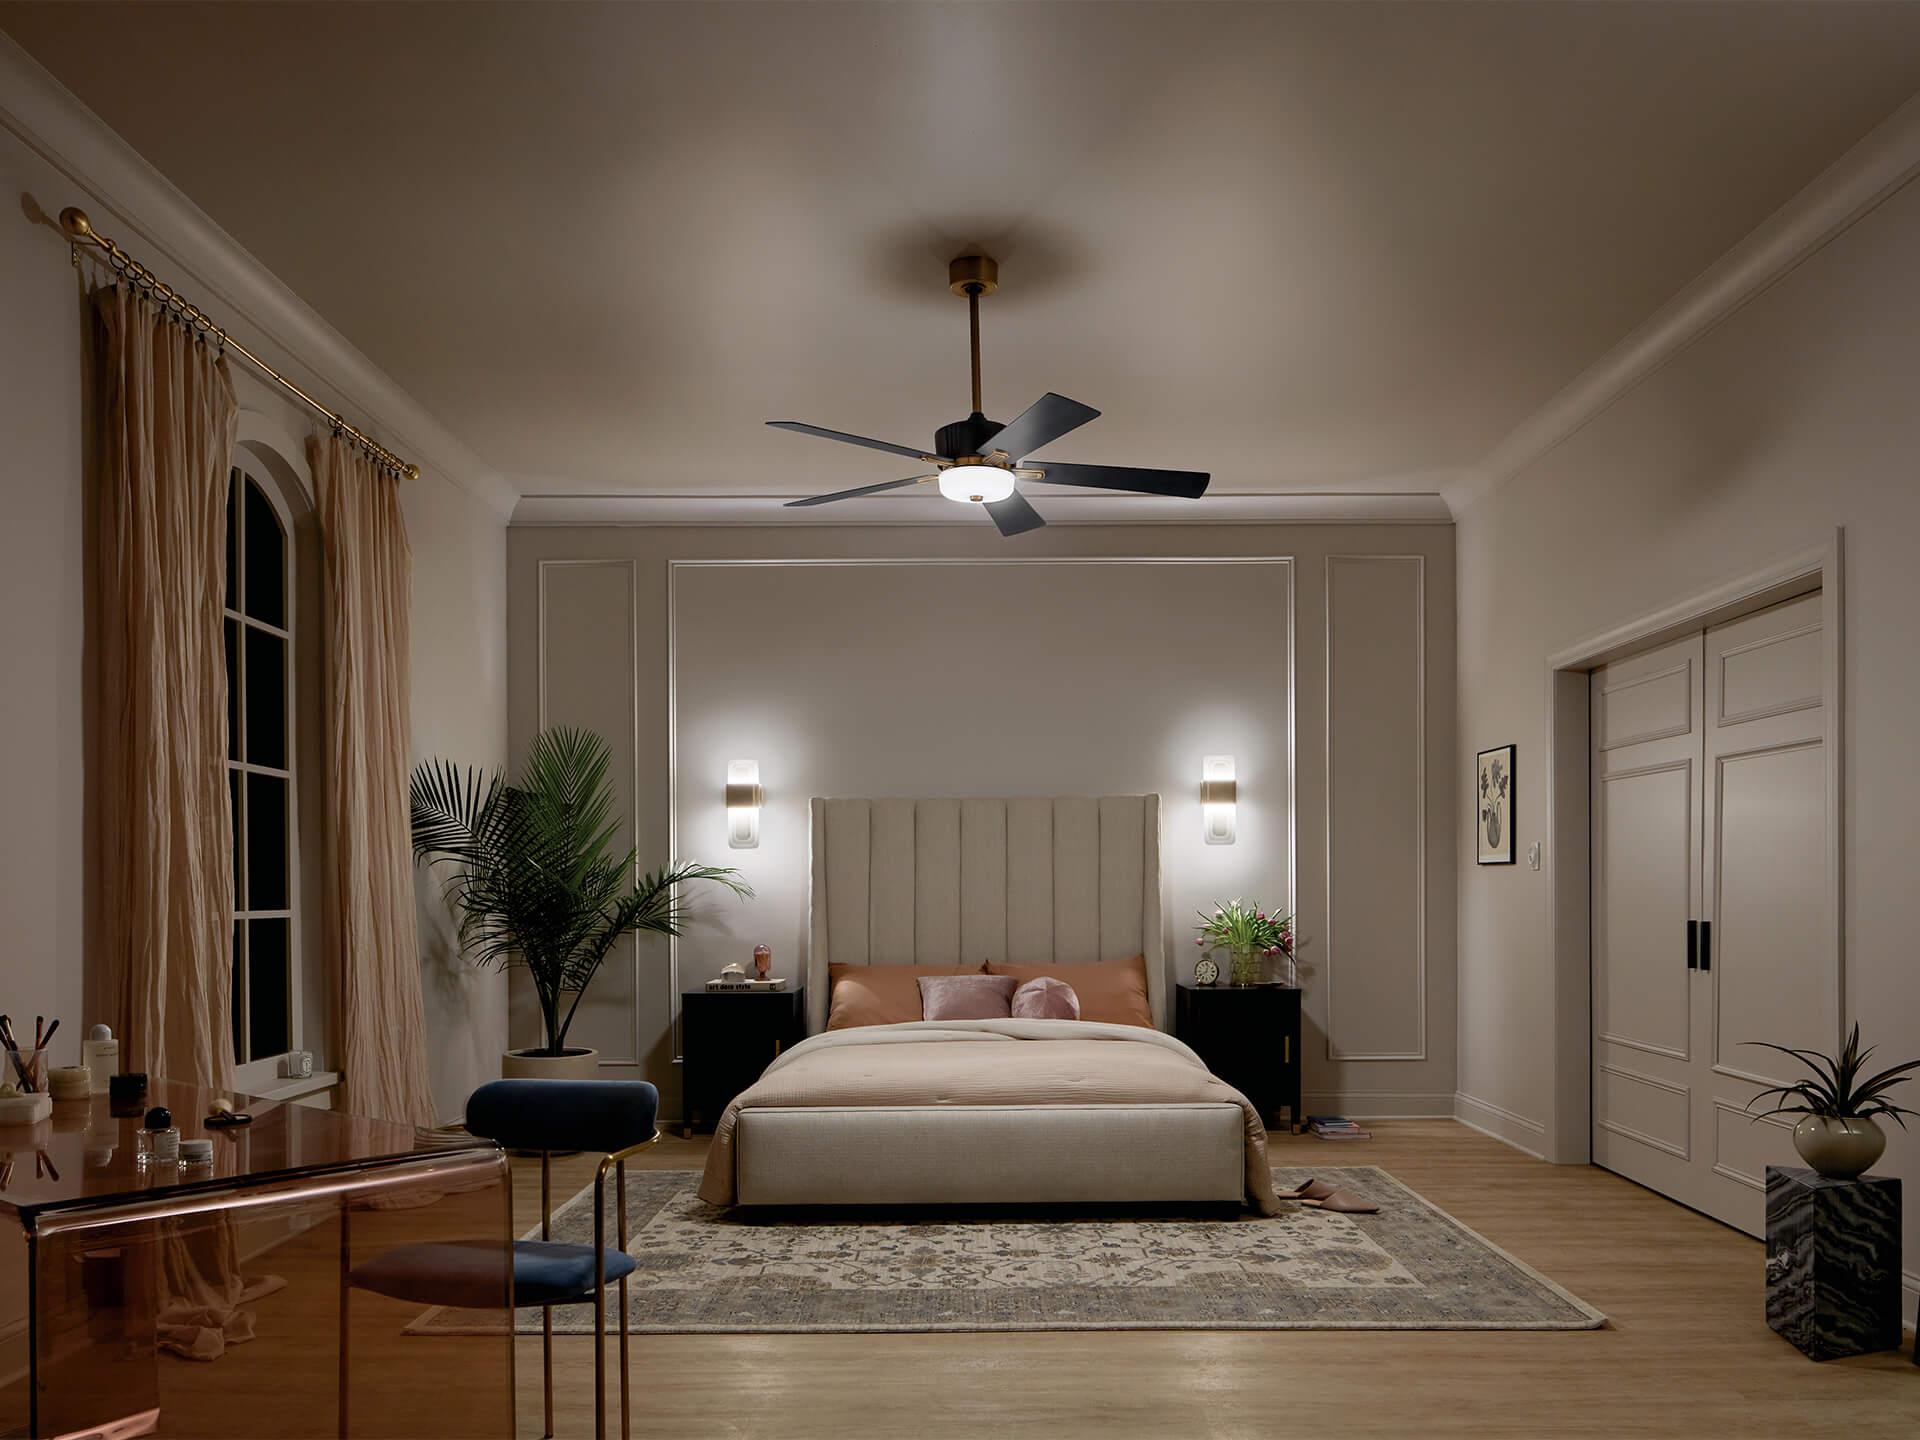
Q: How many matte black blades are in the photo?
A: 5